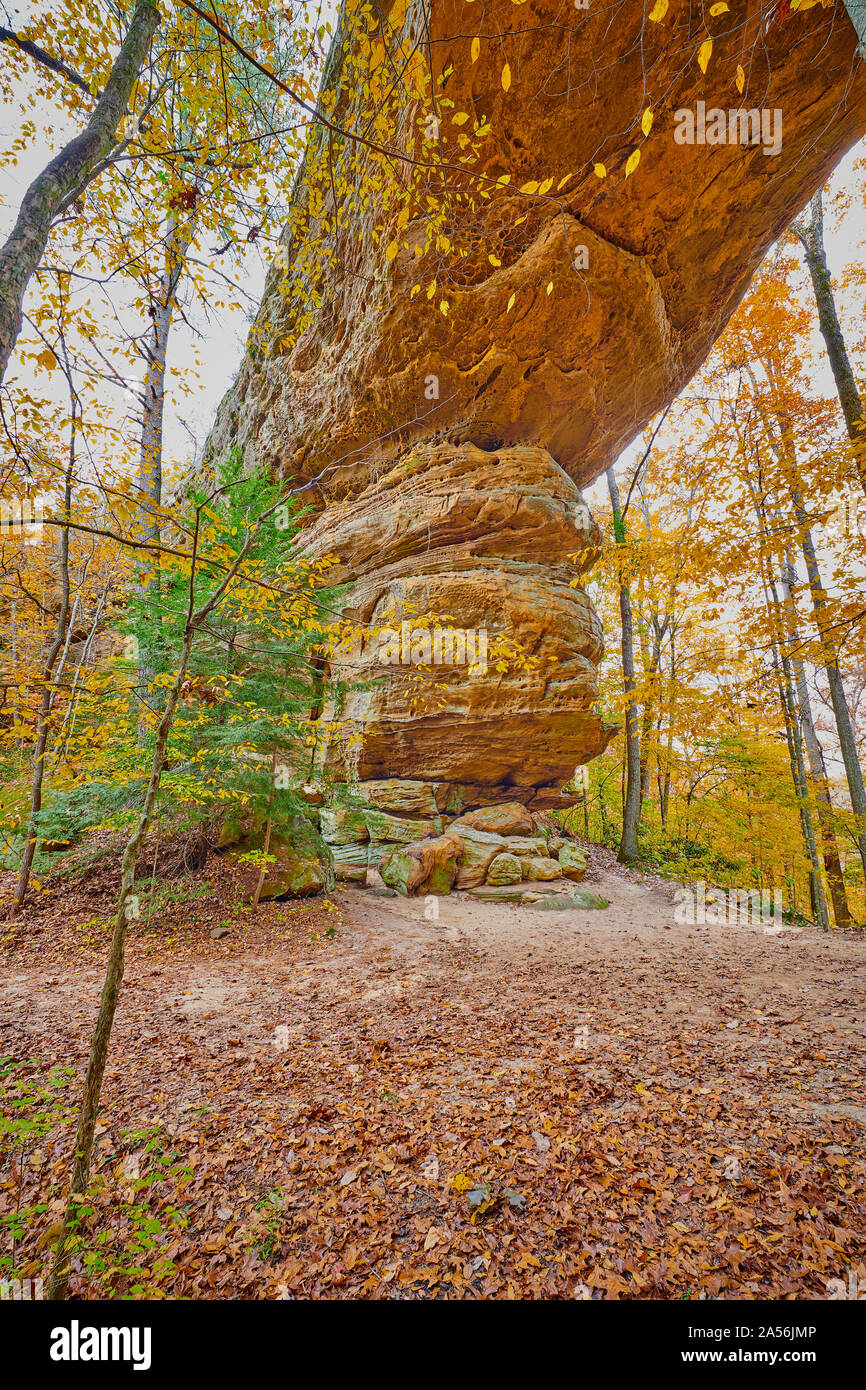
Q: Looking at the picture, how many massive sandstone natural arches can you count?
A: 1